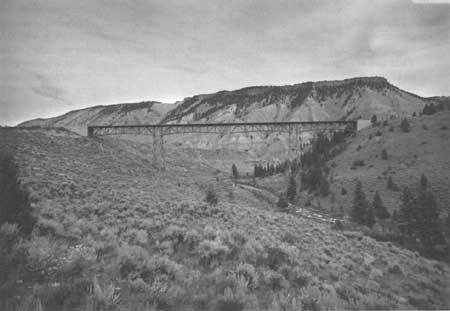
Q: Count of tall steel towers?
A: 2